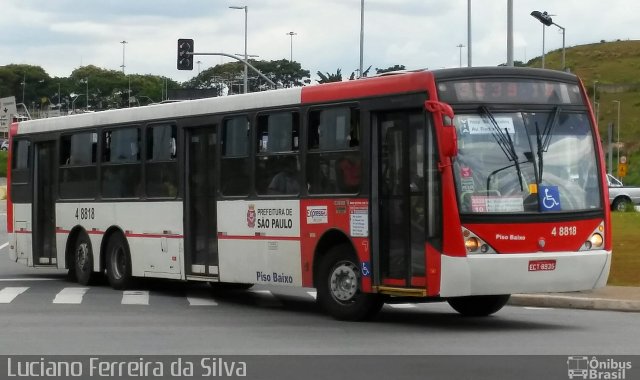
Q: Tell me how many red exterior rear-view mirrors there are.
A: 1